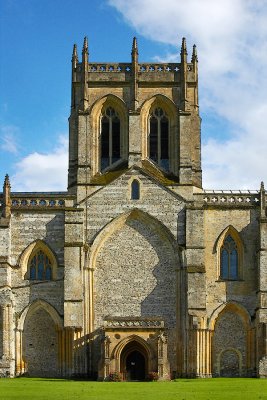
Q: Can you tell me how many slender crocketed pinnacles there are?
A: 7